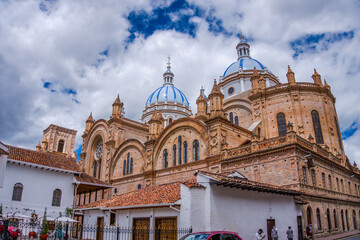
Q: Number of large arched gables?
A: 3